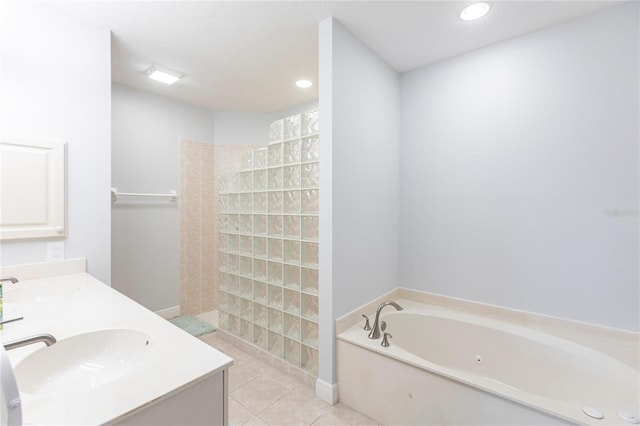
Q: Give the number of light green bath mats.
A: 1